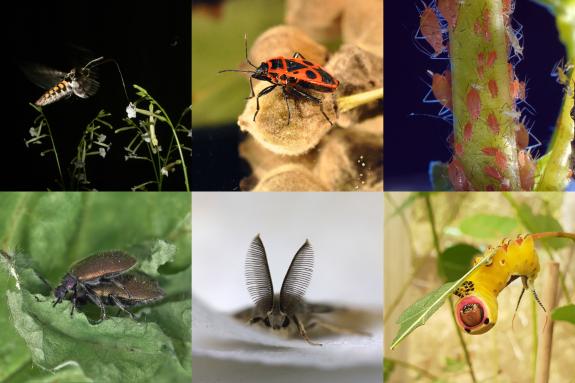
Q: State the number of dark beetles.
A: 2